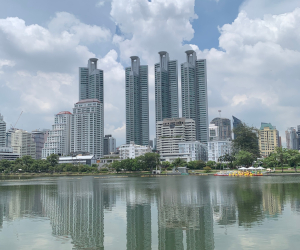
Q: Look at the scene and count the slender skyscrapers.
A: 4